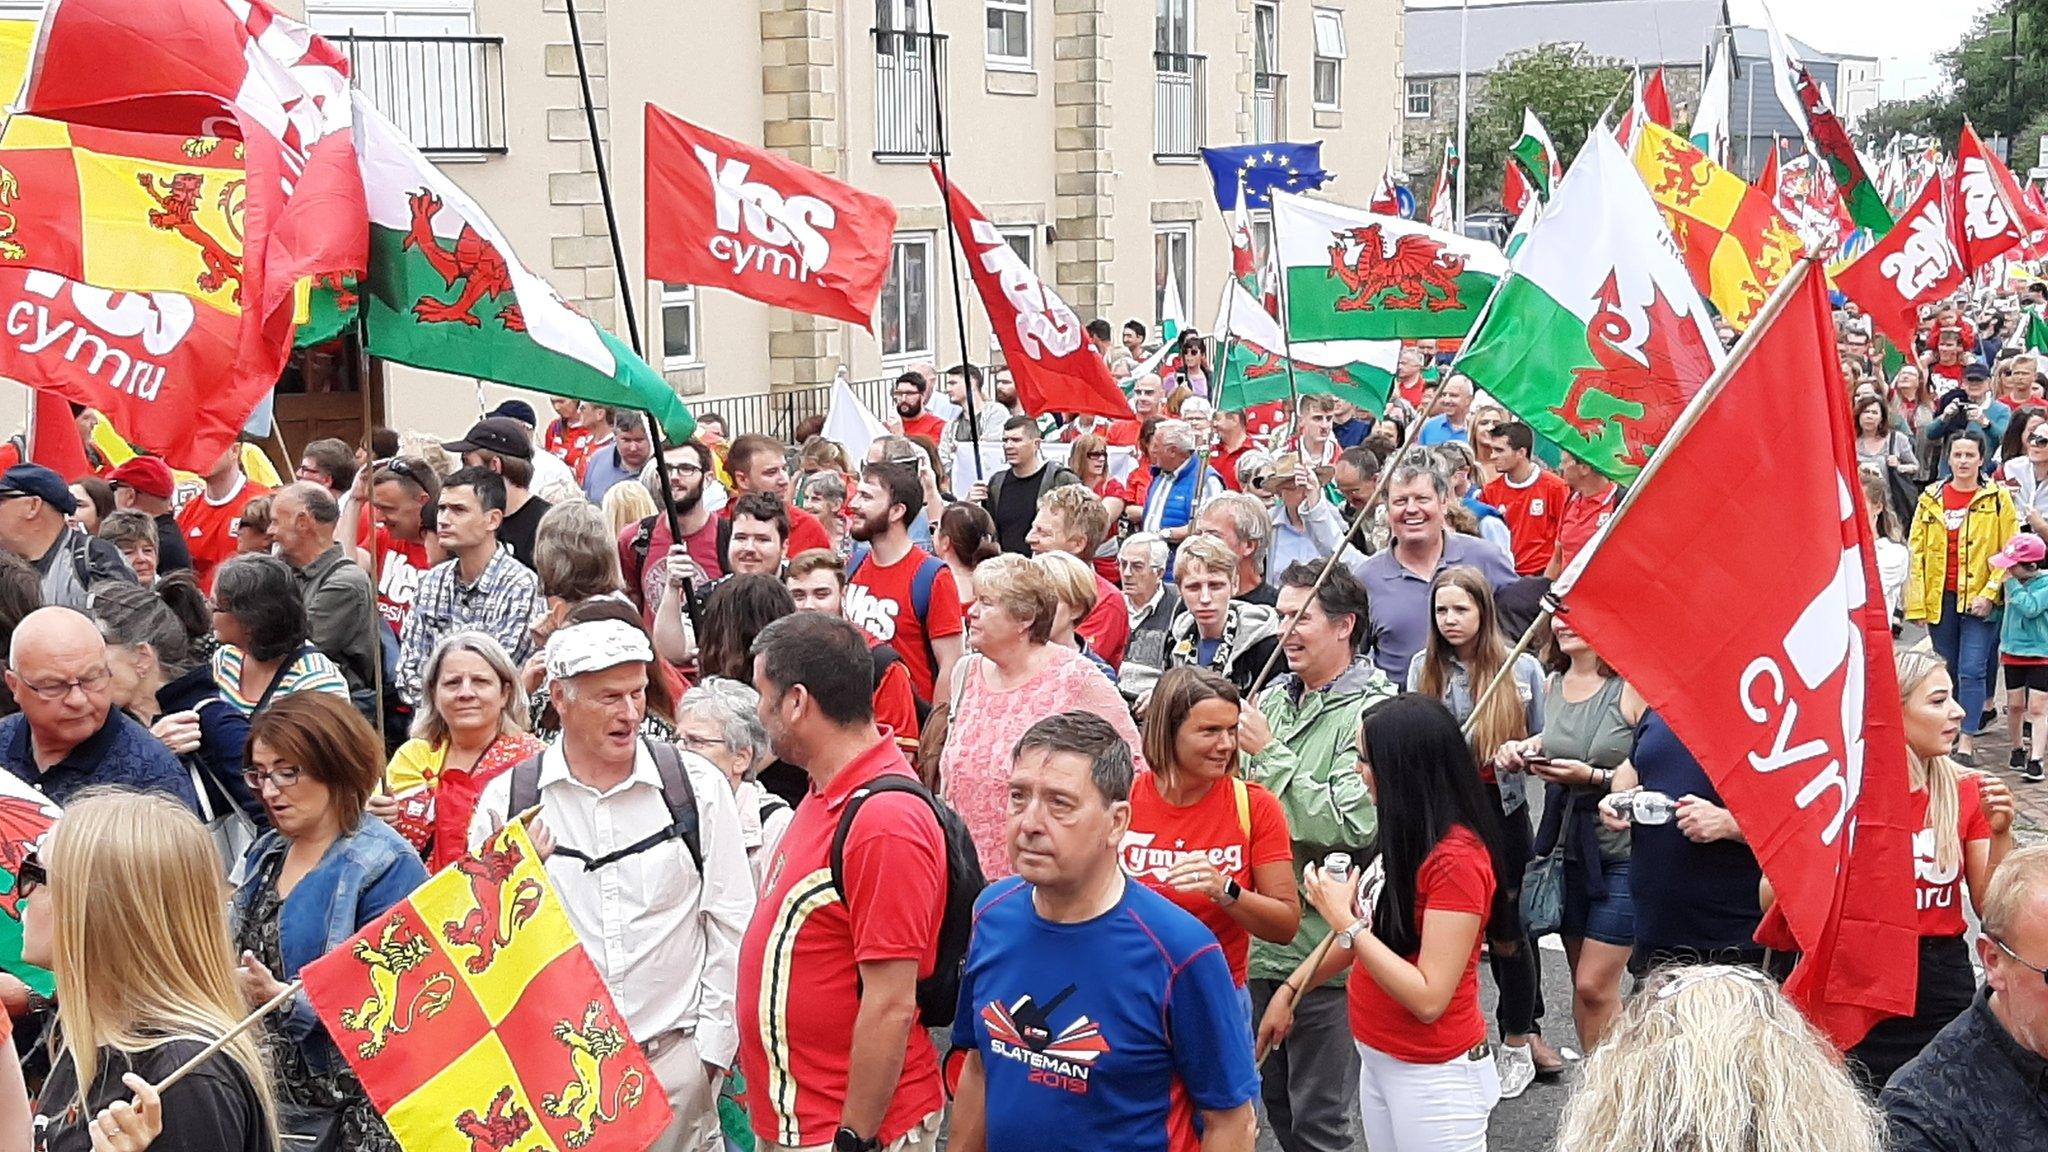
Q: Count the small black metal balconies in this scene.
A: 4